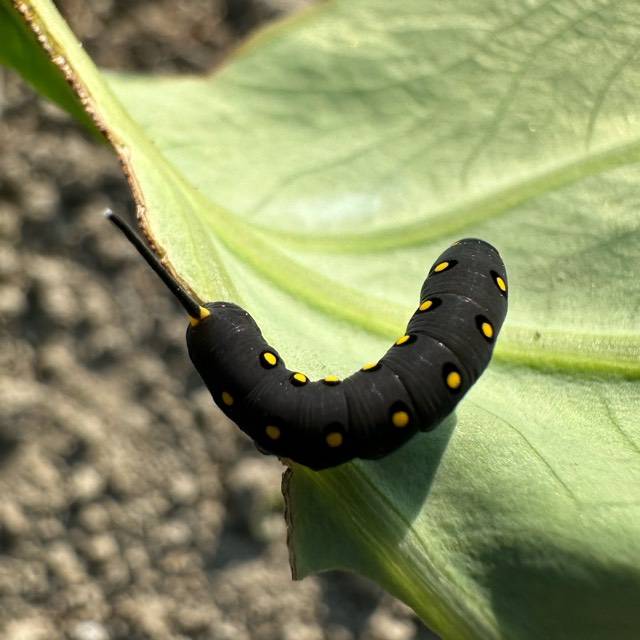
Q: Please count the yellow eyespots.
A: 14